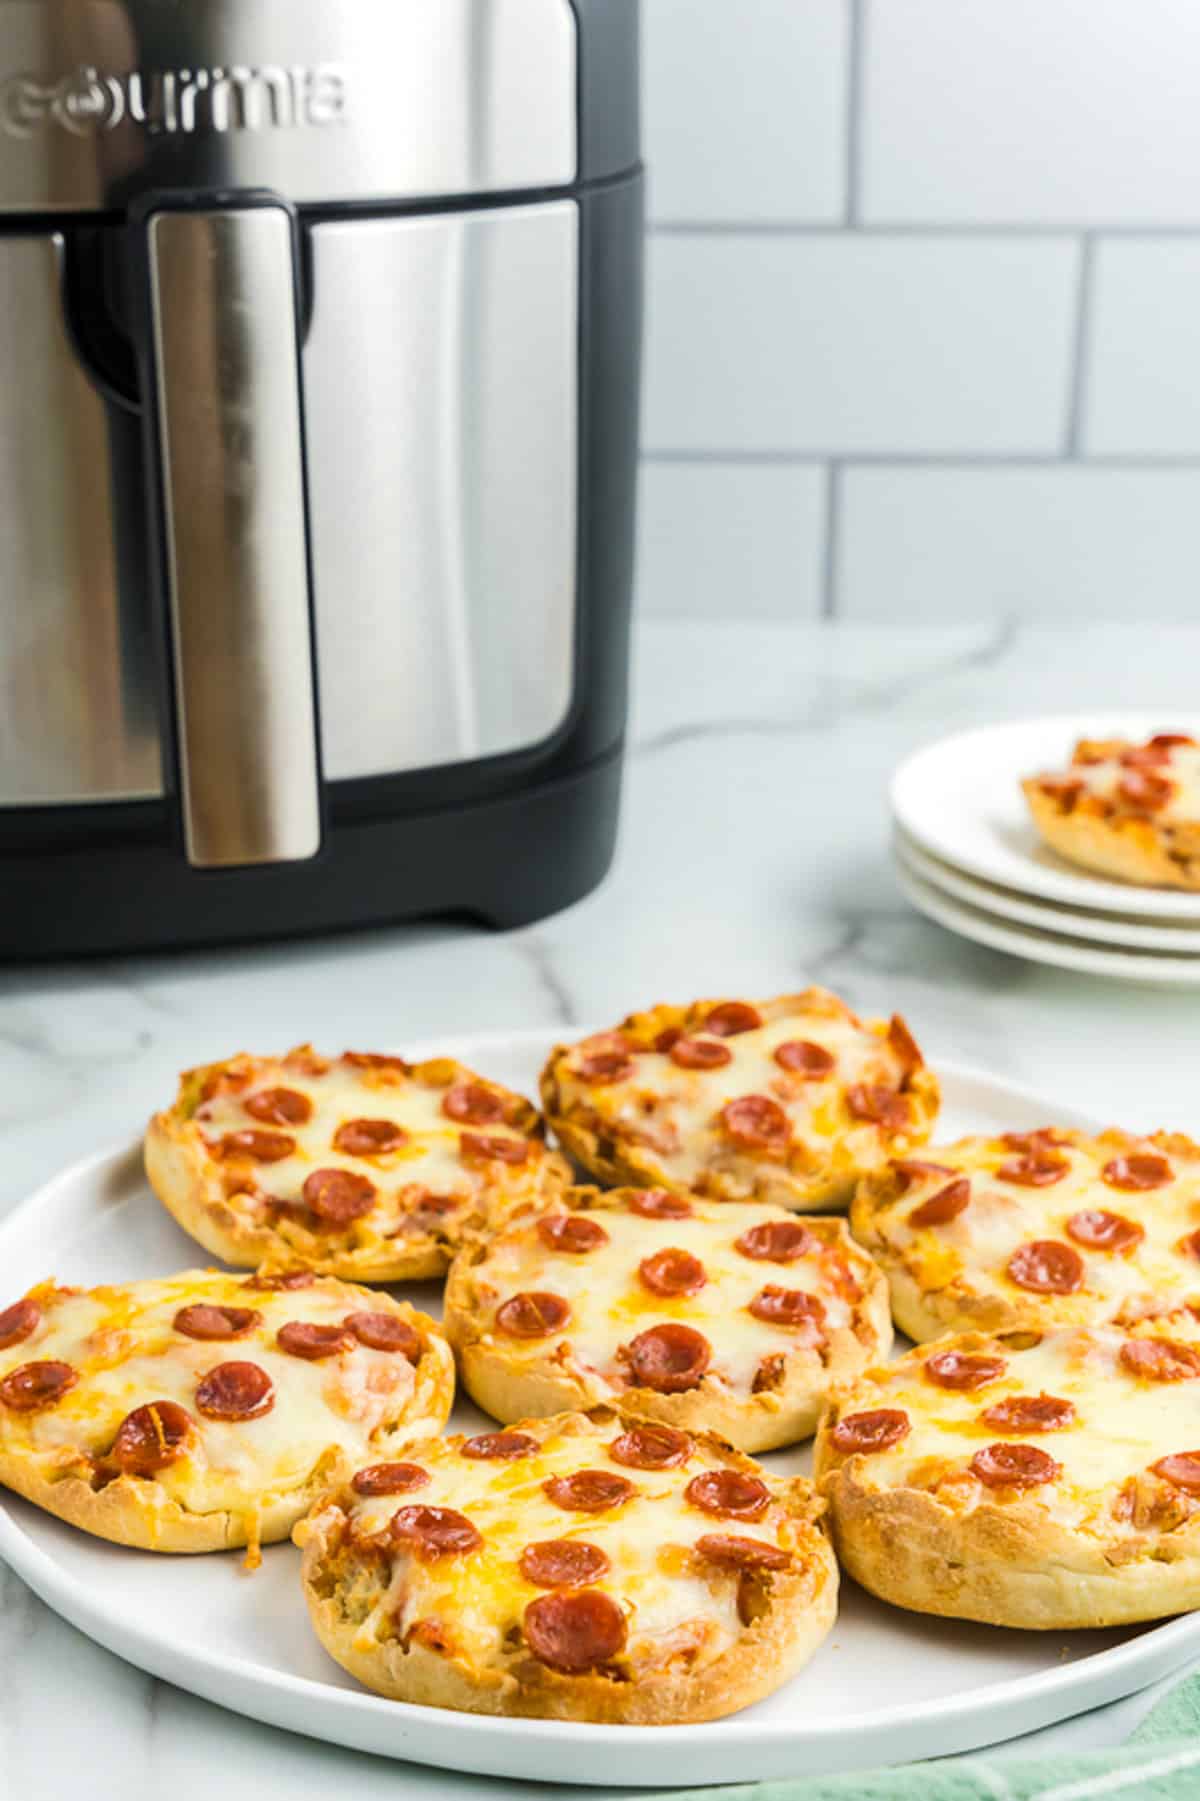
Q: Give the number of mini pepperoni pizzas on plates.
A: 8